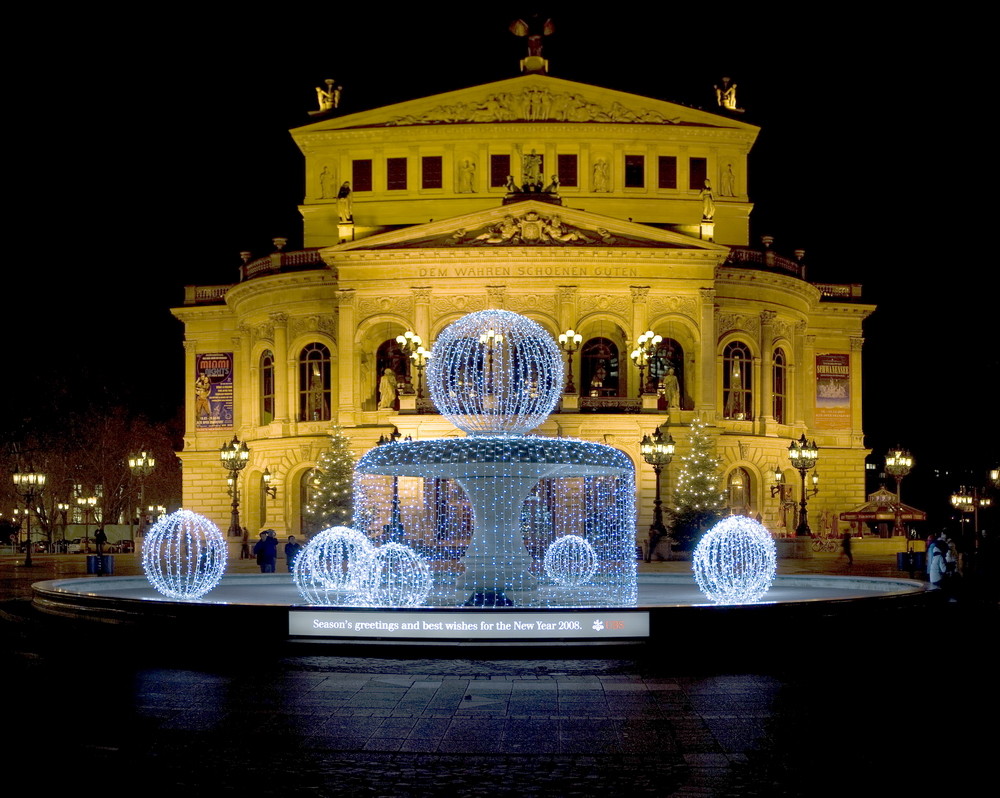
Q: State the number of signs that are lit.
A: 1